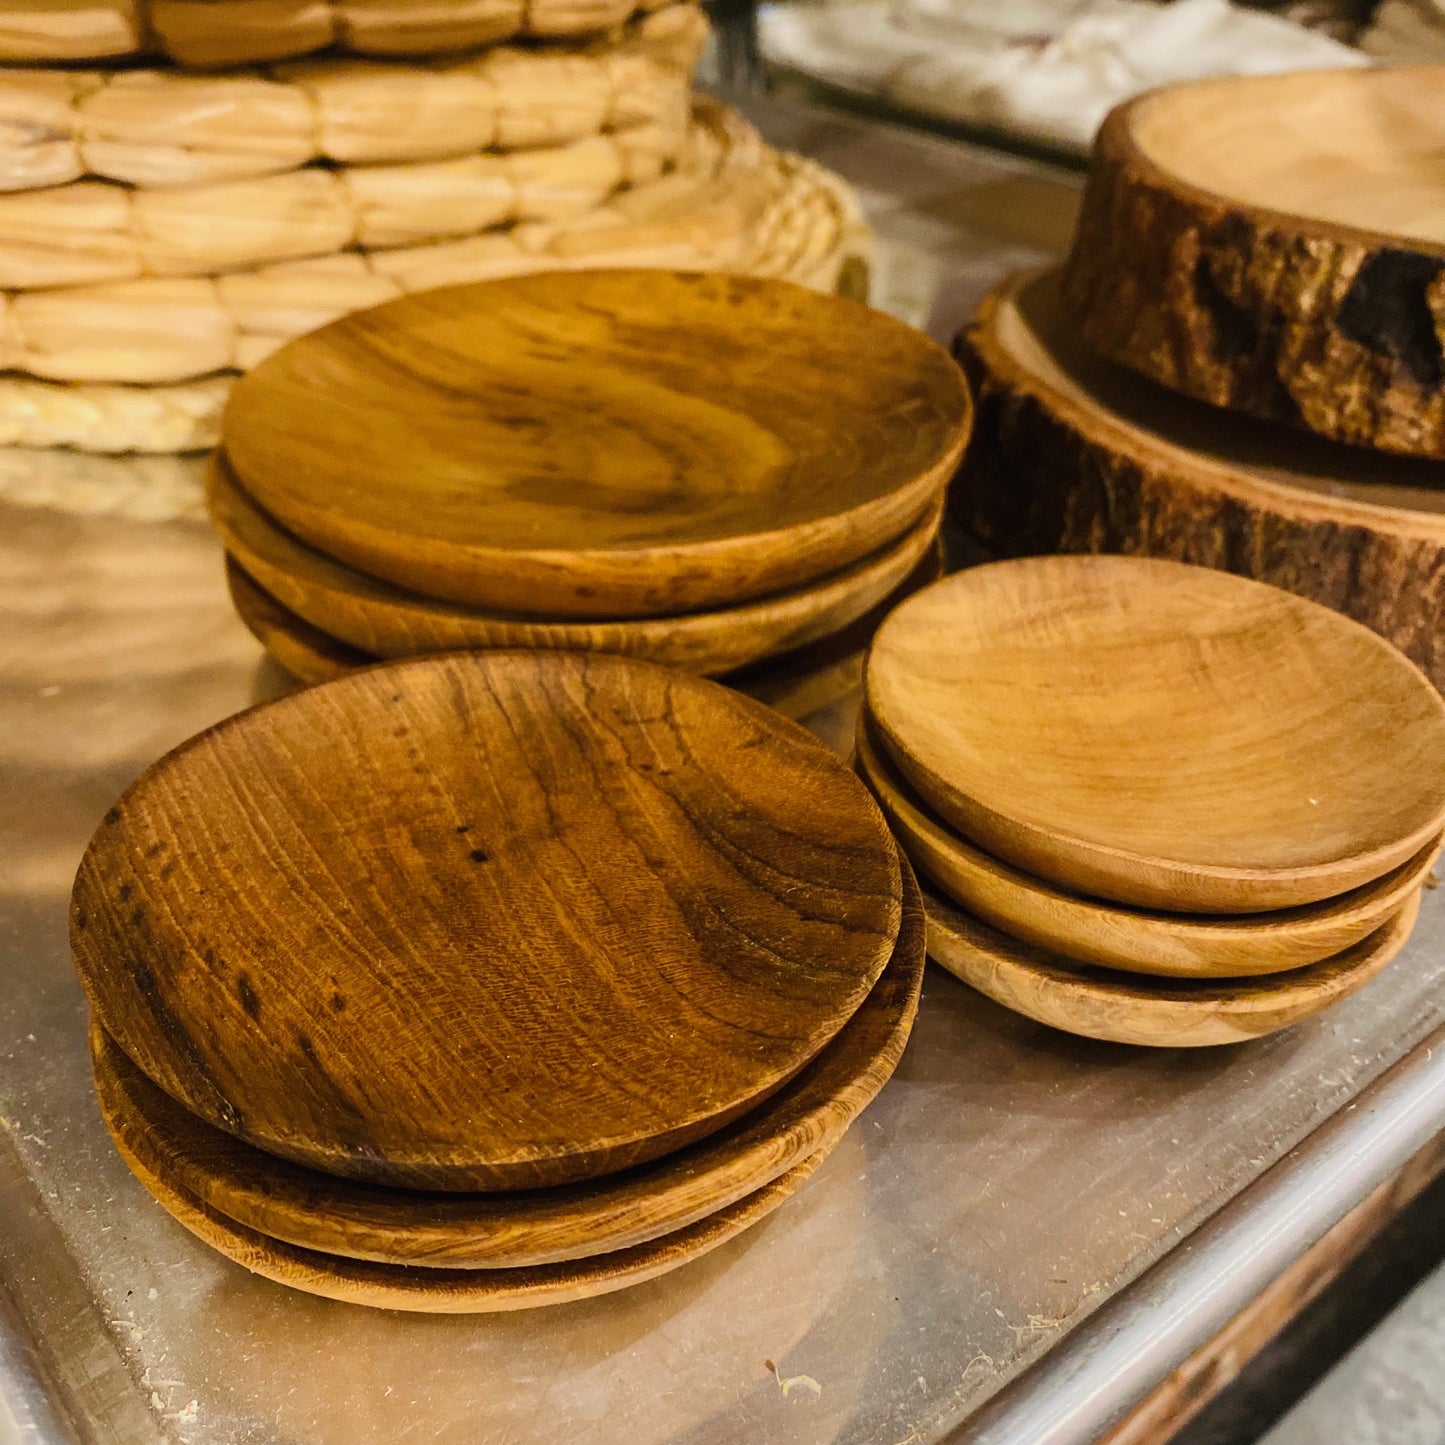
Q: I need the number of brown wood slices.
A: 2